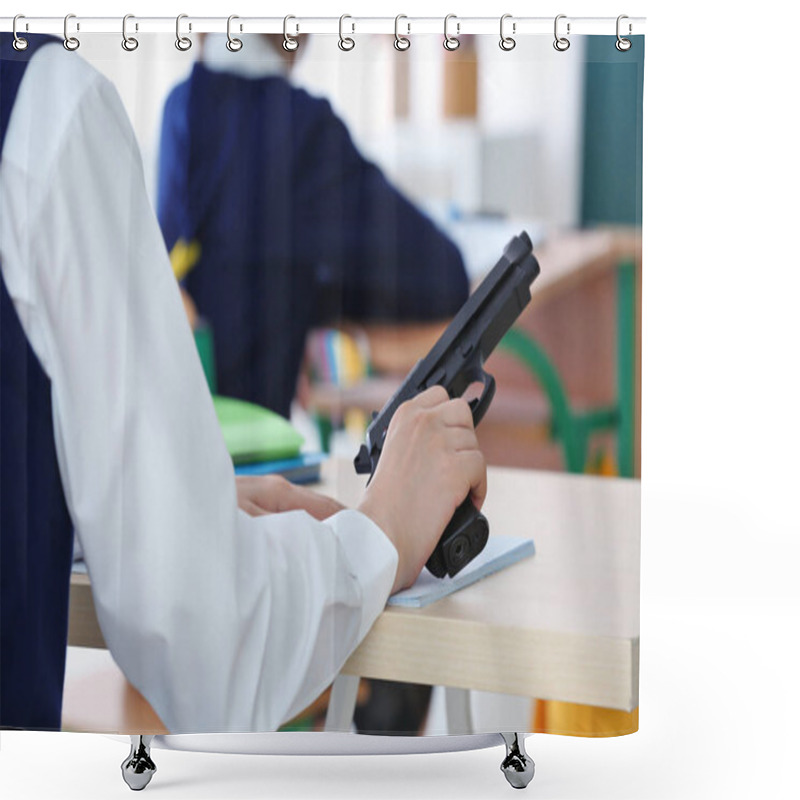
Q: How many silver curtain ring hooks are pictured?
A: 12